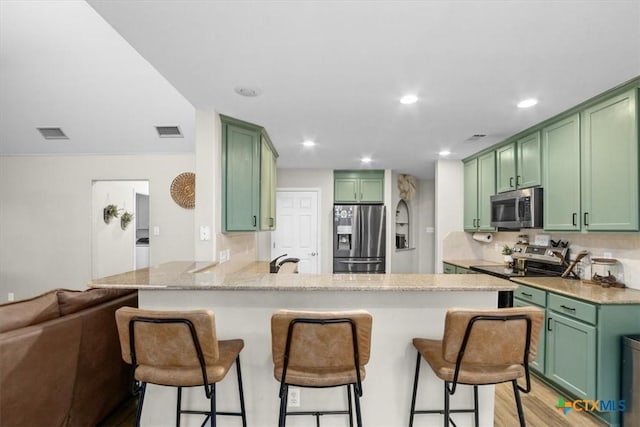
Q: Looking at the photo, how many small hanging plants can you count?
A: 2